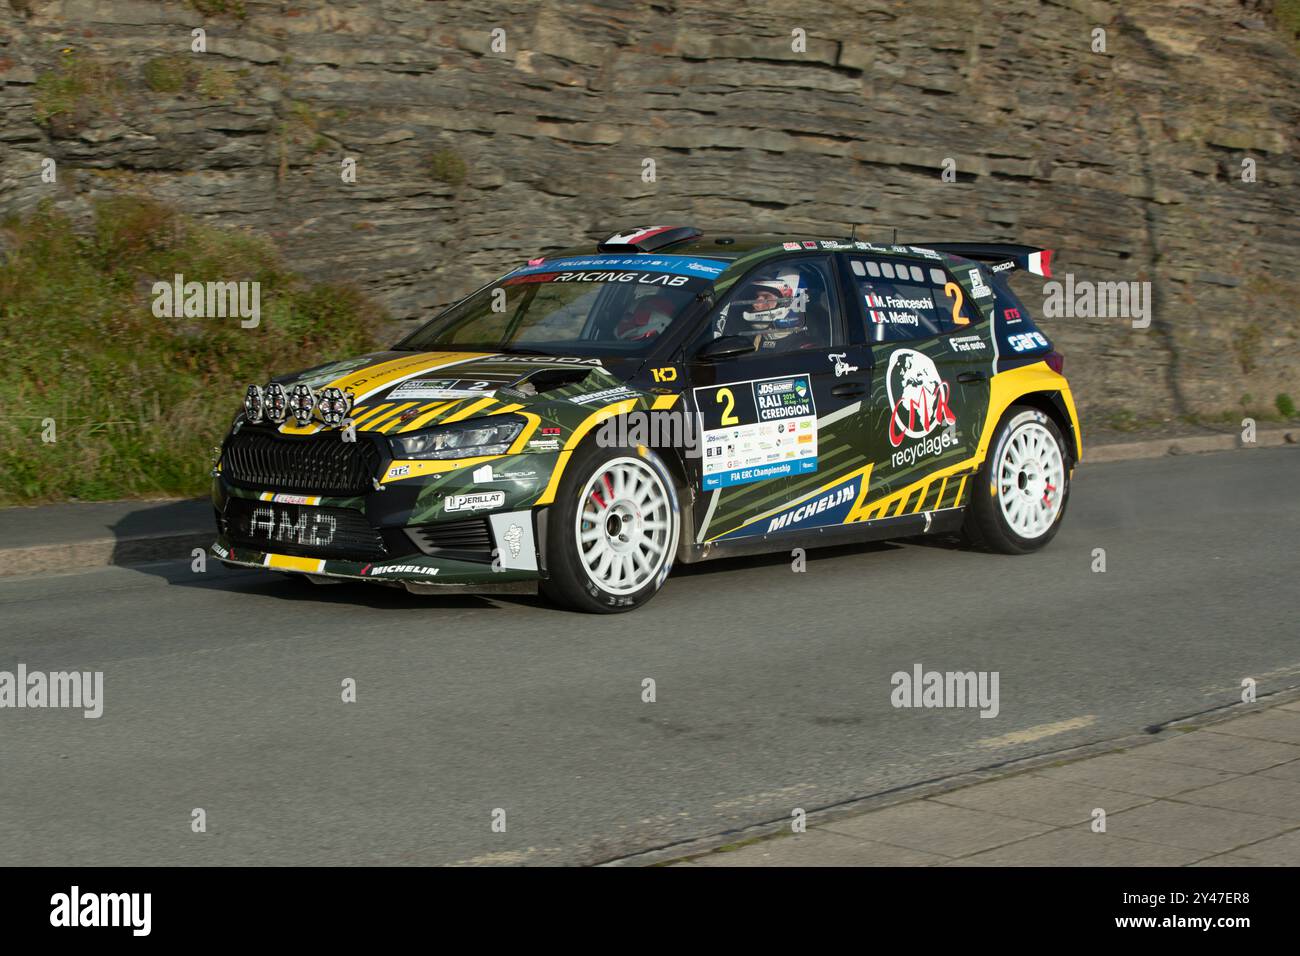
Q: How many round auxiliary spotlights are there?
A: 4